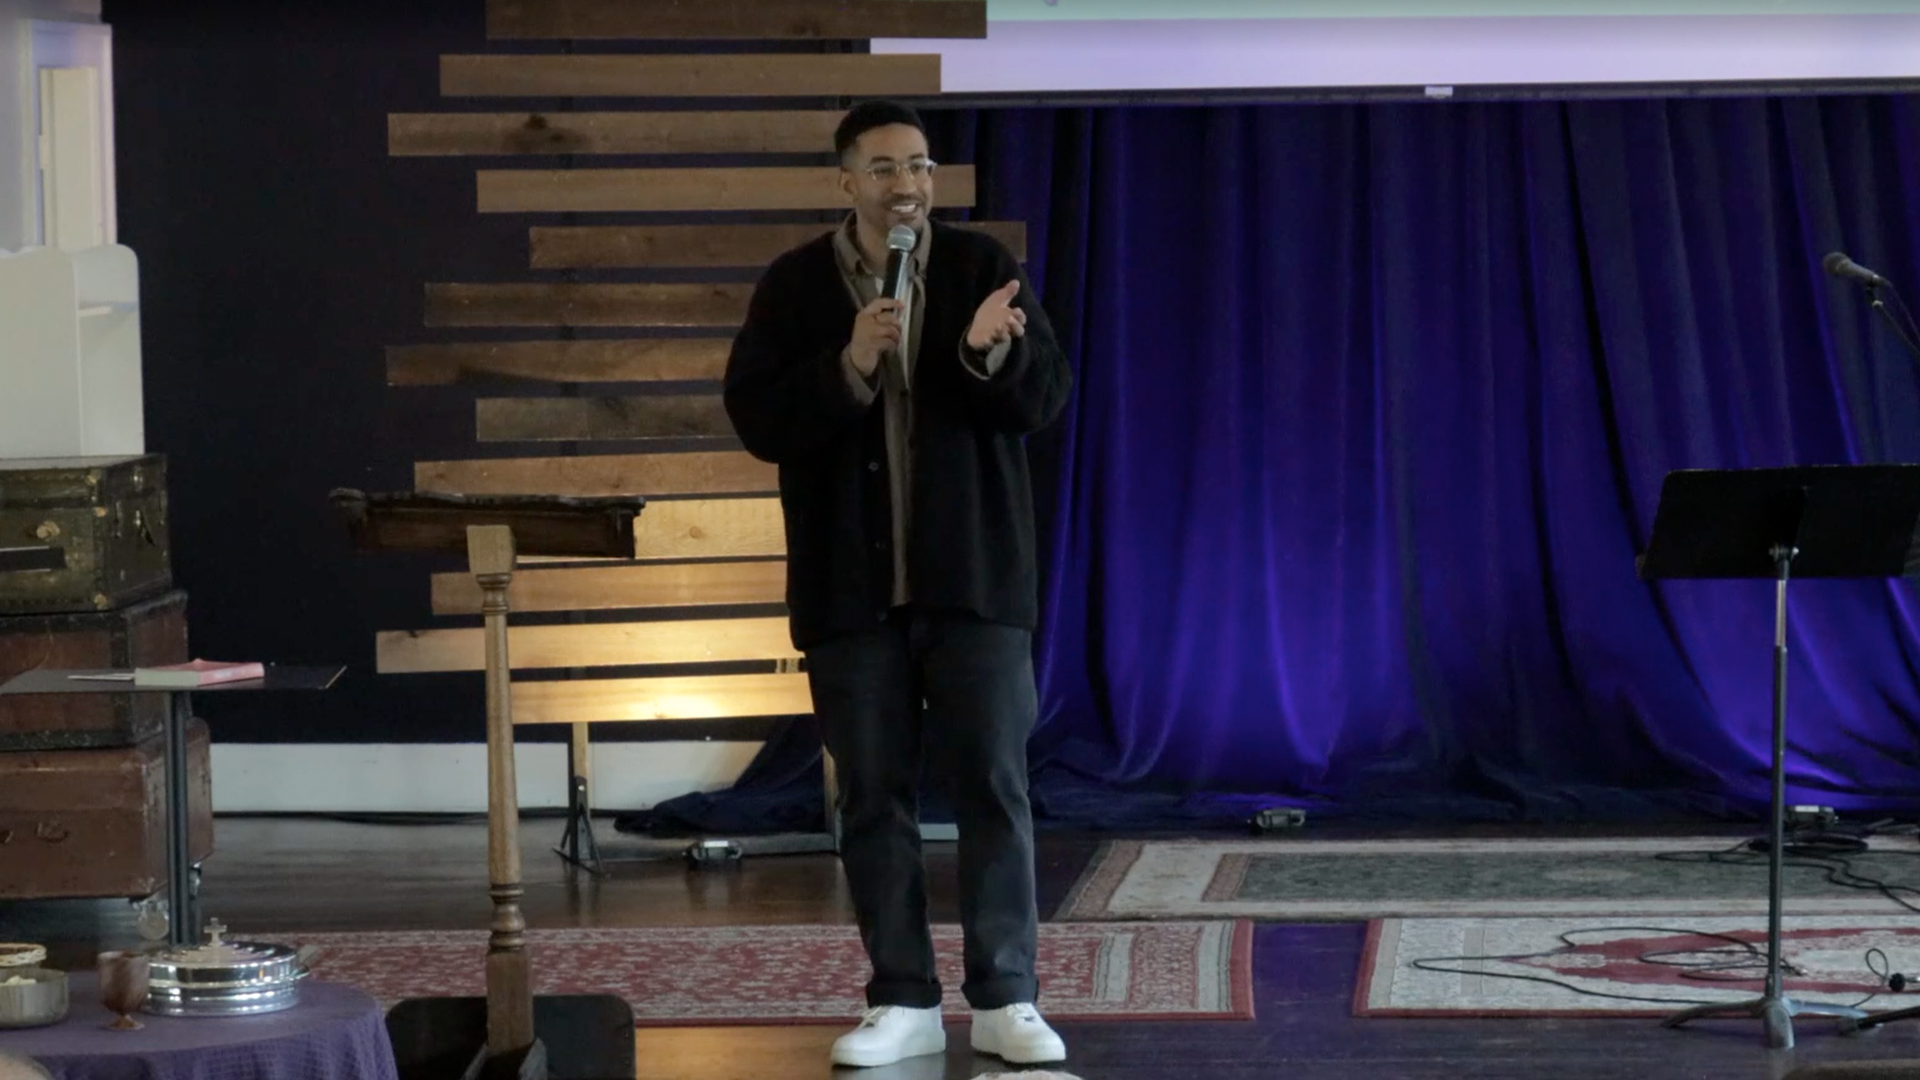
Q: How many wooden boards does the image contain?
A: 13